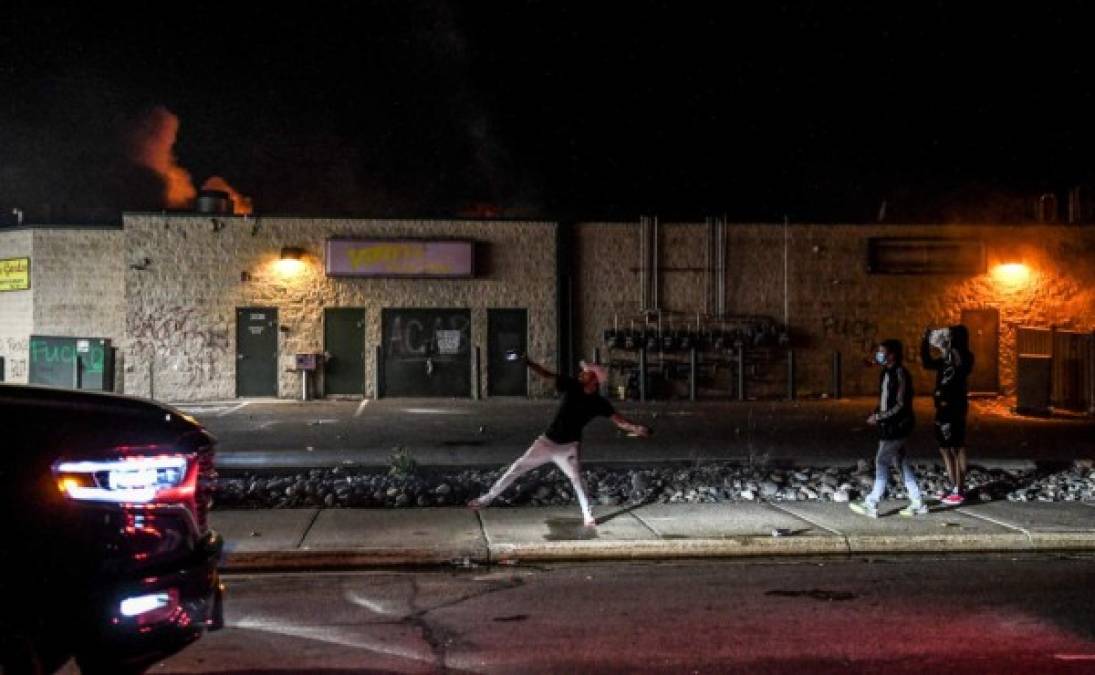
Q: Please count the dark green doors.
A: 4